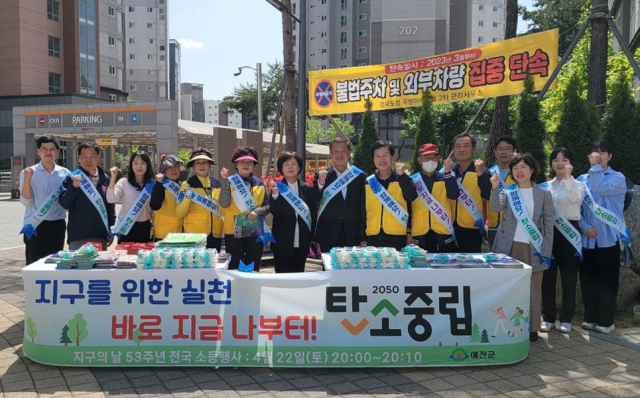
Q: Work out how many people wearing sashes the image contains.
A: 15